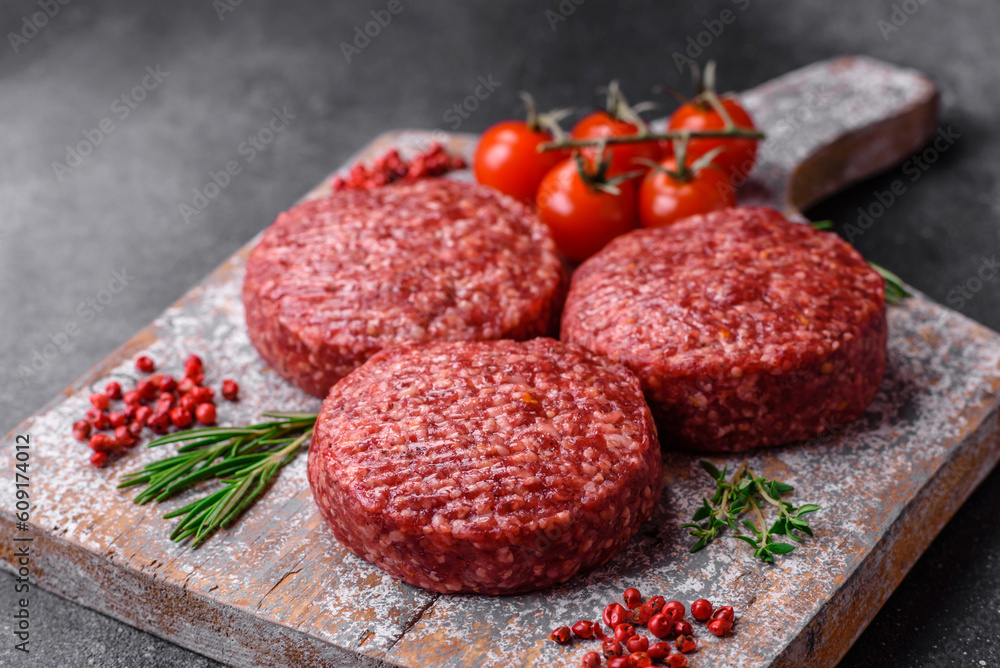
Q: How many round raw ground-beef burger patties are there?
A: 3